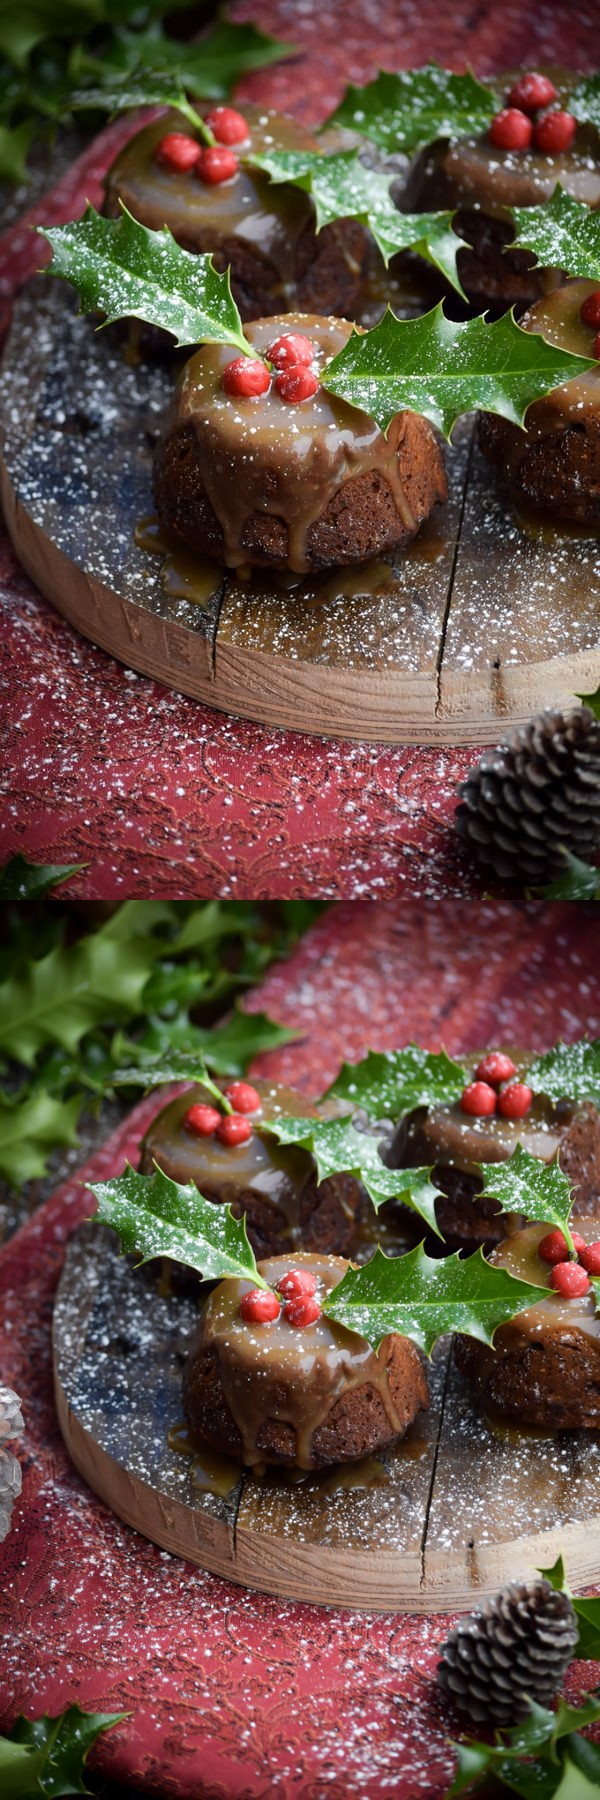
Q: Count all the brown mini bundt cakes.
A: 8